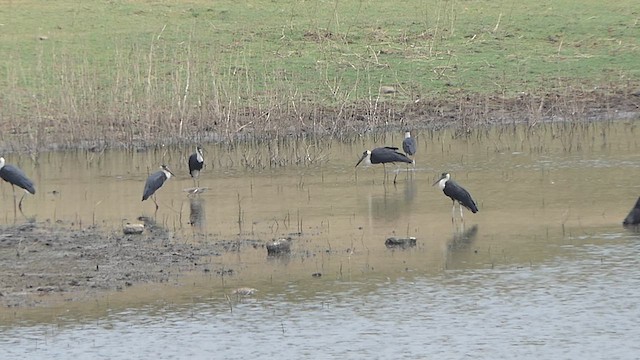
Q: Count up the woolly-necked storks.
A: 6